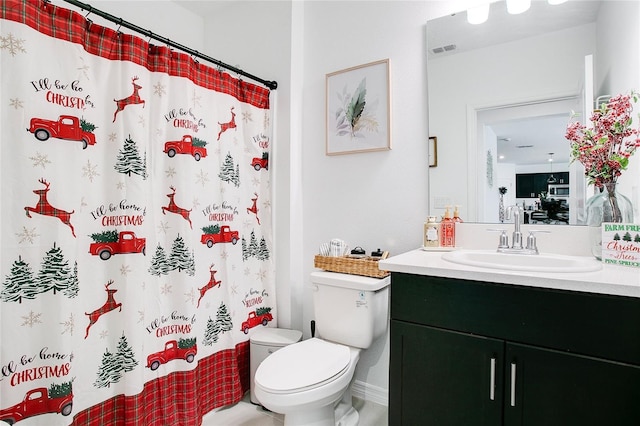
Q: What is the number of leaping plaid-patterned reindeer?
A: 7